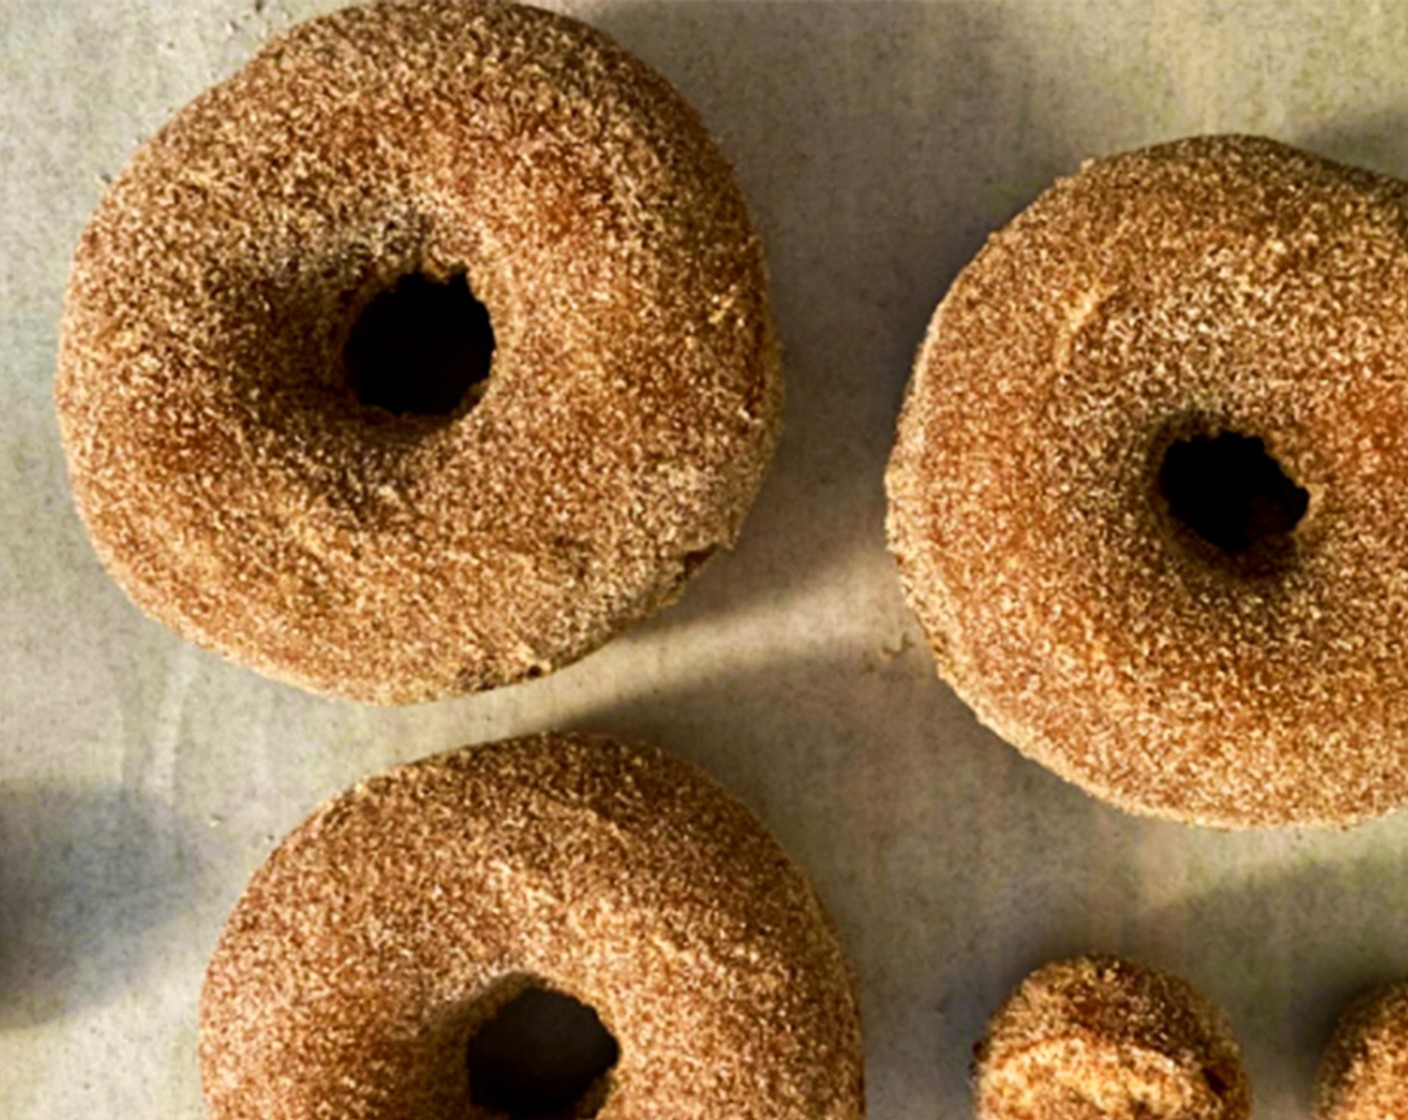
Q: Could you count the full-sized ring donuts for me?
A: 3